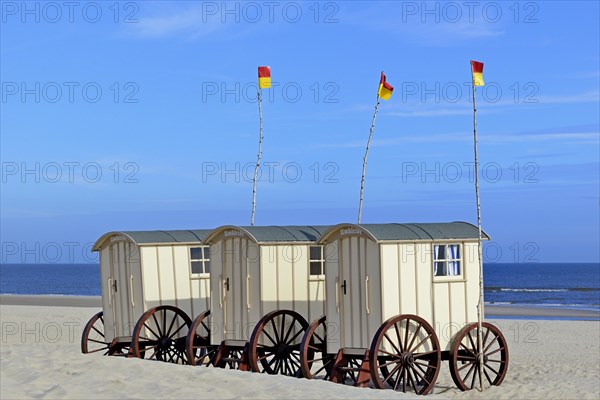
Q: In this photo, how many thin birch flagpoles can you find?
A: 3